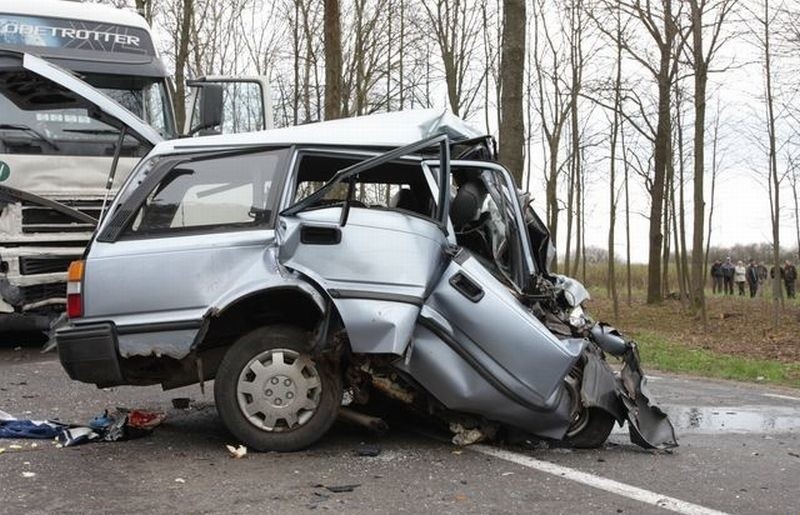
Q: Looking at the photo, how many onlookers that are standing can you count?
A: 7